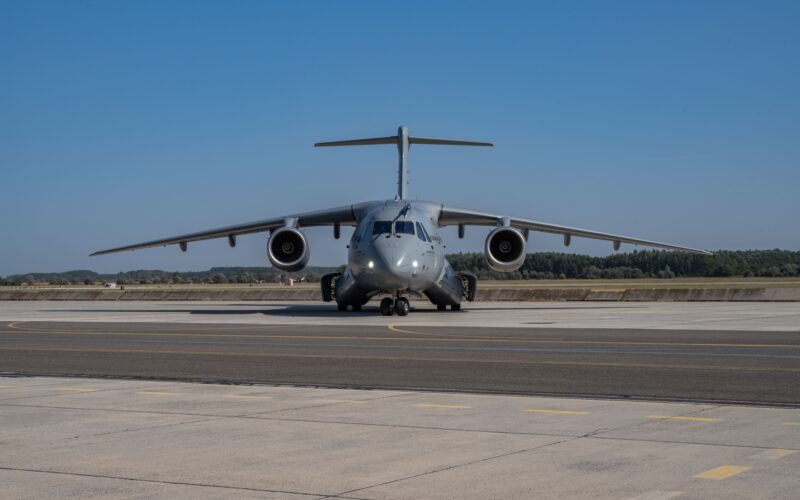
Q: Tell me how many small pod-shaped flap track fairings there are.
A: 6